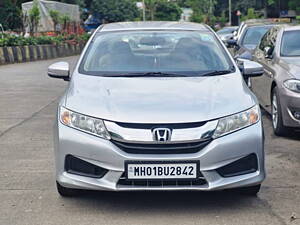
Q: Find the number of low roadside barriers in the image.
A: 1